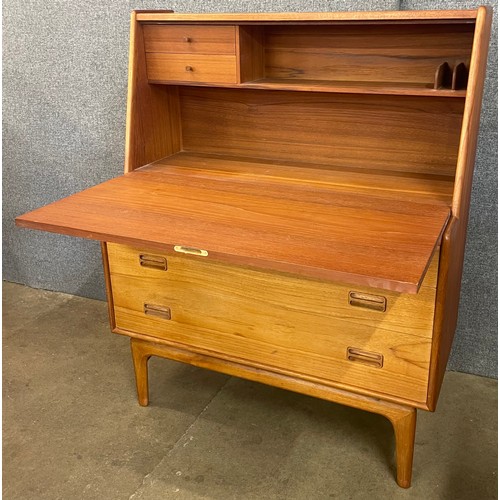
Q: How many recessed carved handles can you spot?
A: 4